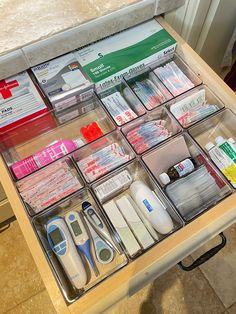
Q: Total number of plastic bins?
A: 12